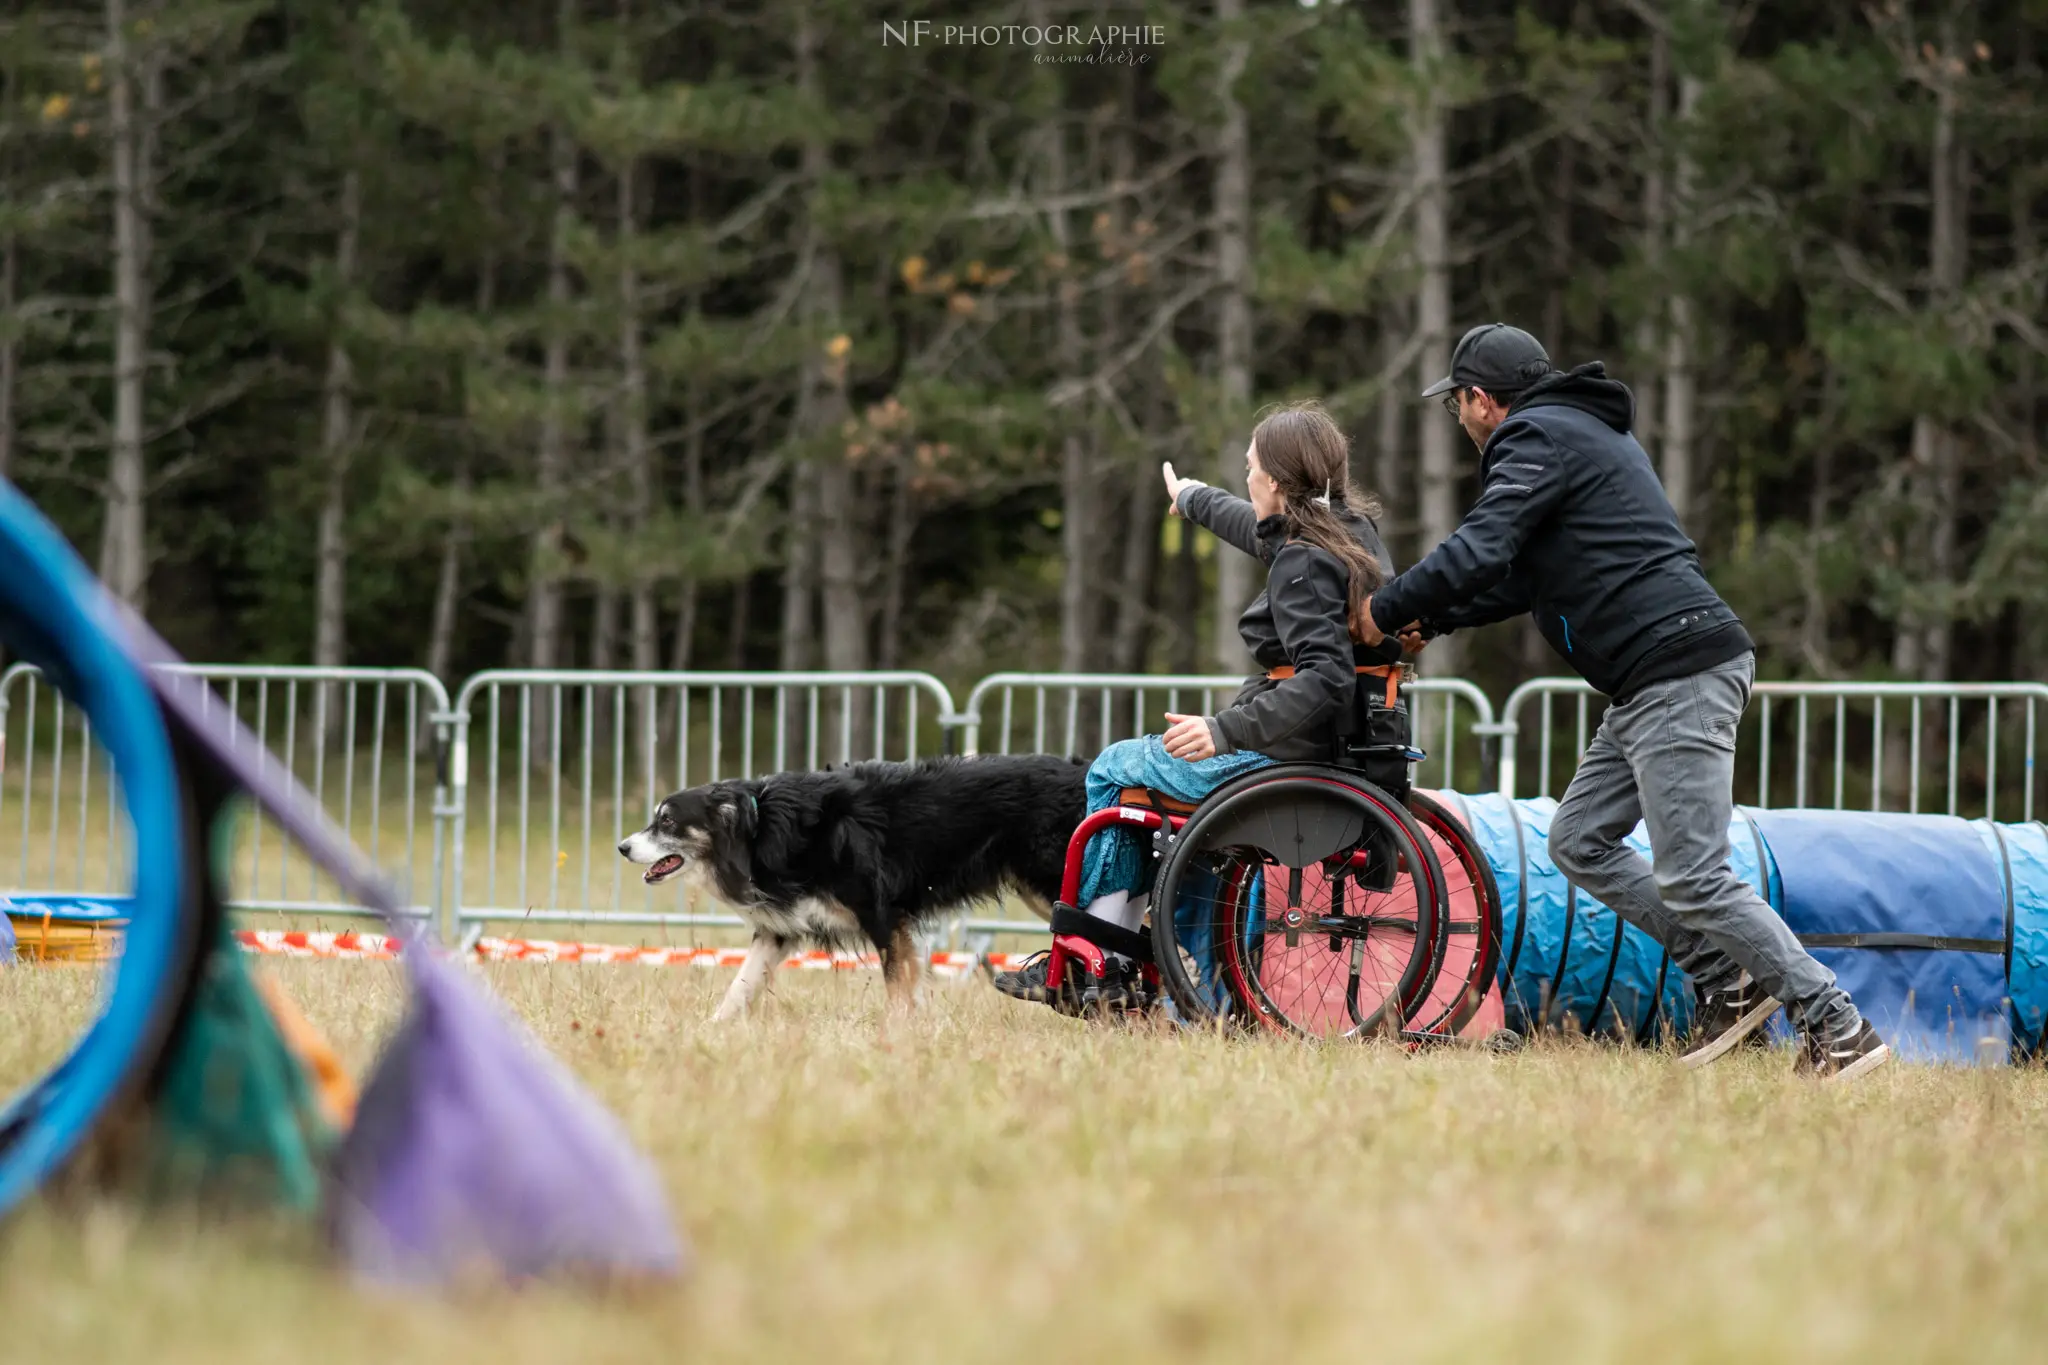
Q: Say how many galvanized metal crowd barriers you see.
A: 4